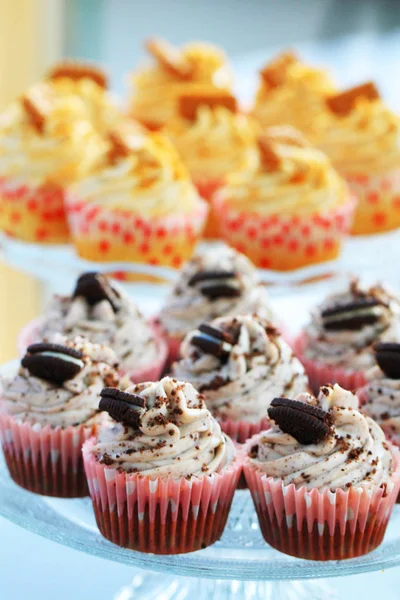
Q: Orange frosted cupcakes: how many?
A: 8